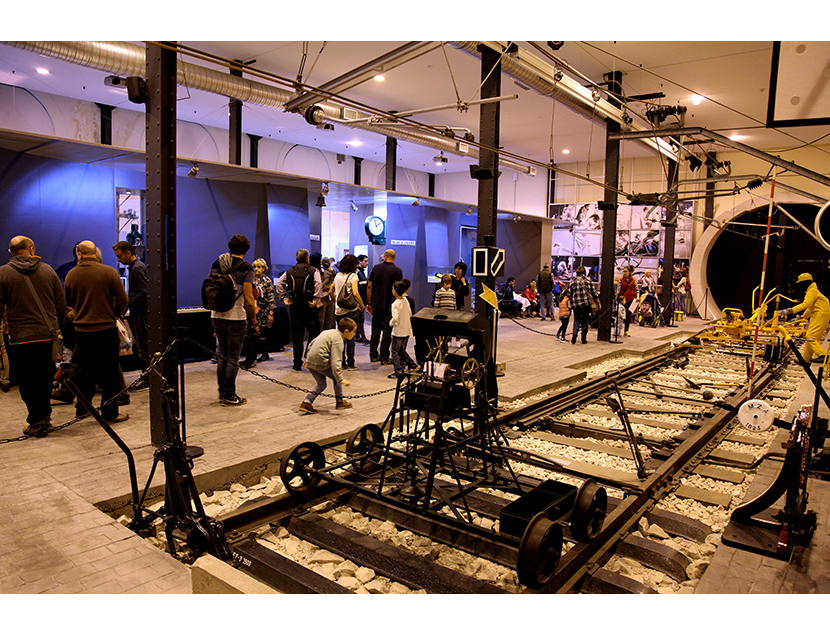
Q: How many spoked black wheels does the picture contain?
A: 4